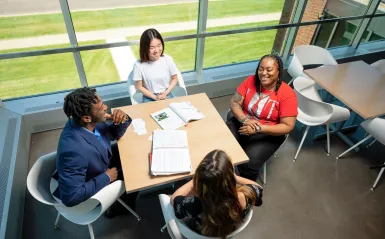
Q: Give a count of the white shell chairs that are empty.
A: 4